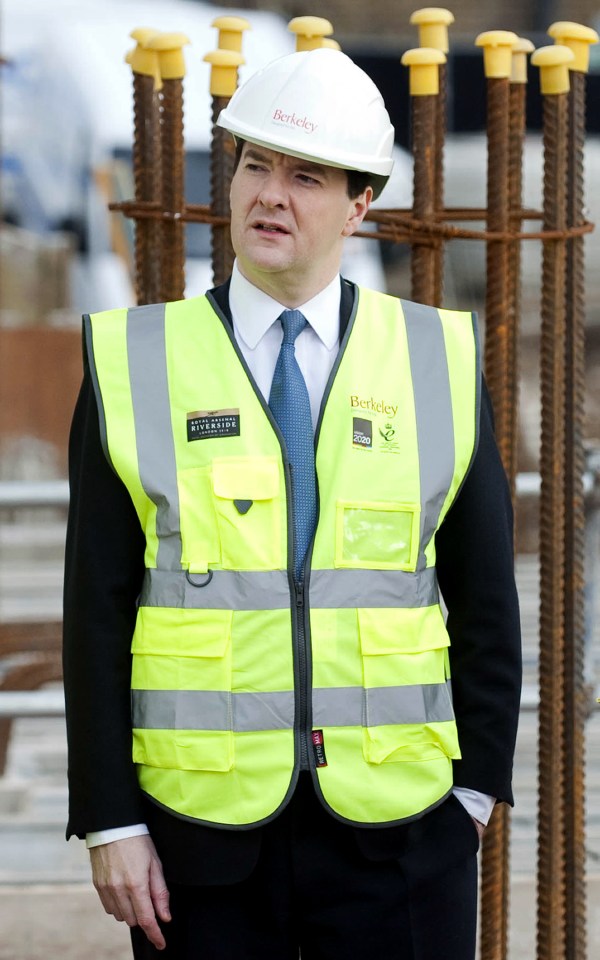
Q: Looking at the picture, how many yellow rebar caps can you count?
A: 13